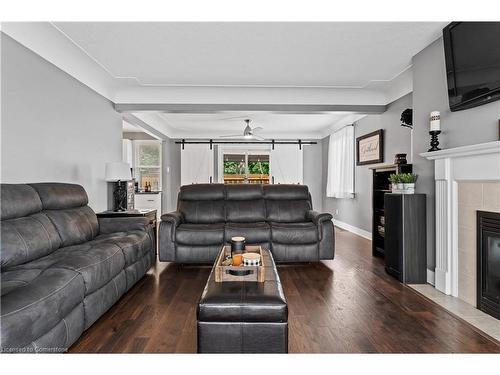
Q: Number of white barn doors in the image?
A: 2